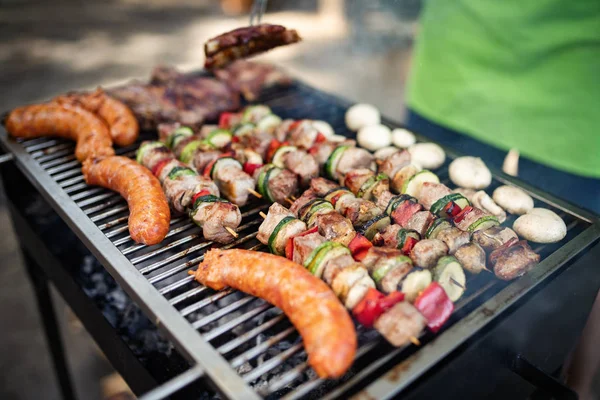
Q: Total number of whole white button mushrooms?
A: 7